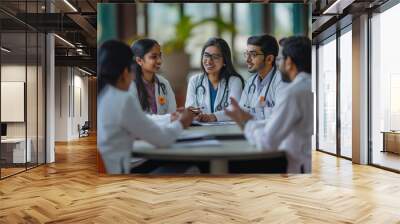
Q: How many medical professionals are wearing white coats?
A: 5